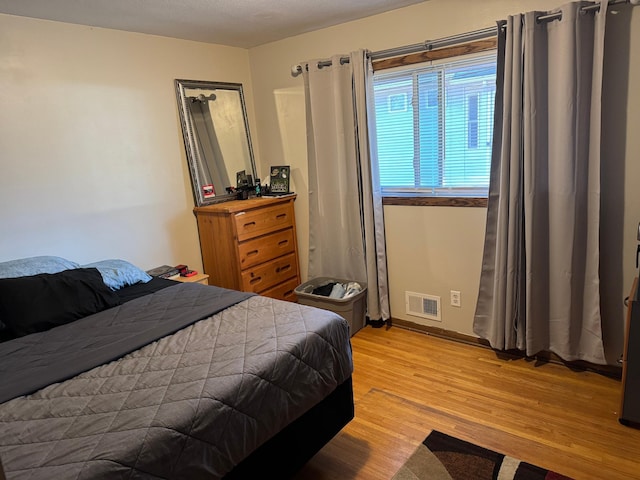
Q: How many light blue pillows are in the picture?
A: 2